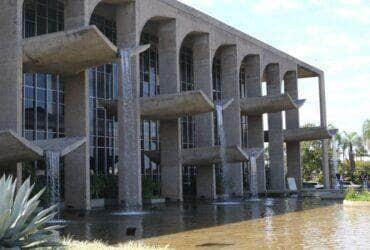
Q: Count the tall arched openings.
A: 8